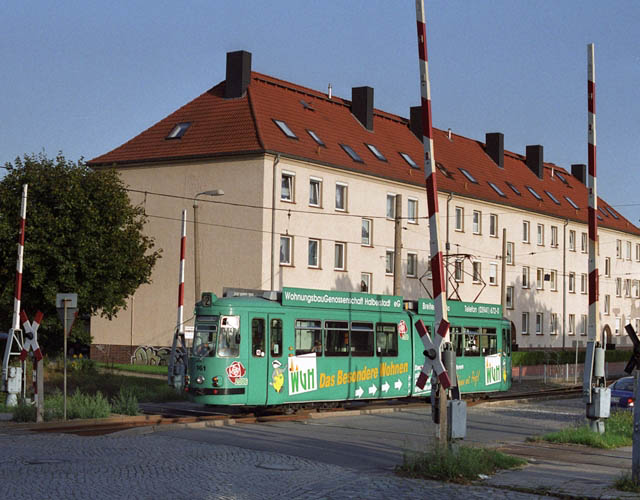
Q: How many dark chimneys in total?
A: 6